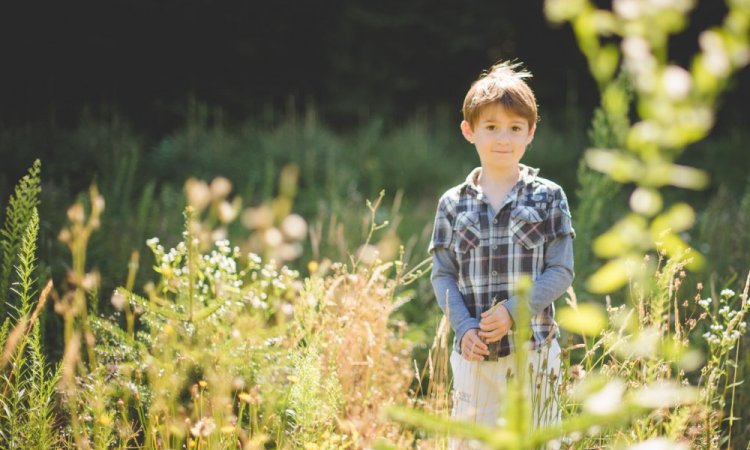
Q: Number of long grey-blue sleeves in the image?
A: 2